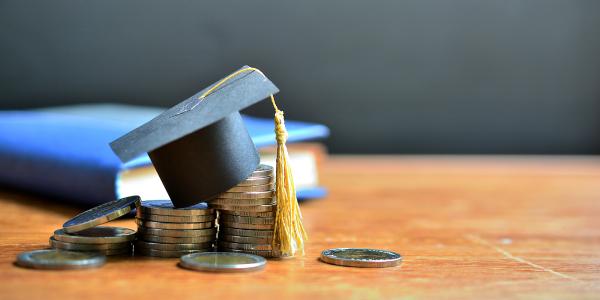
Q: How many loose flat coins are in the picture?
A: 3